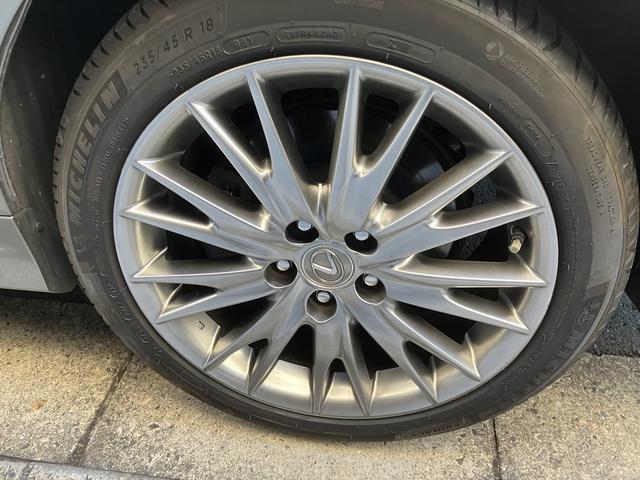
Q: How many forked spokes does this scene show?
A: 9